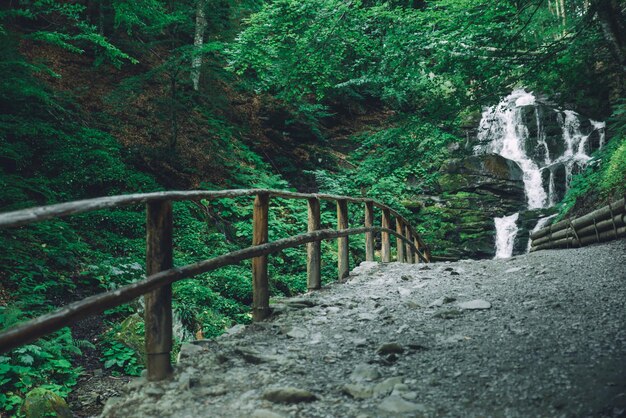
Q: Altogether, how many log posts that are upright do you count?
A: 10